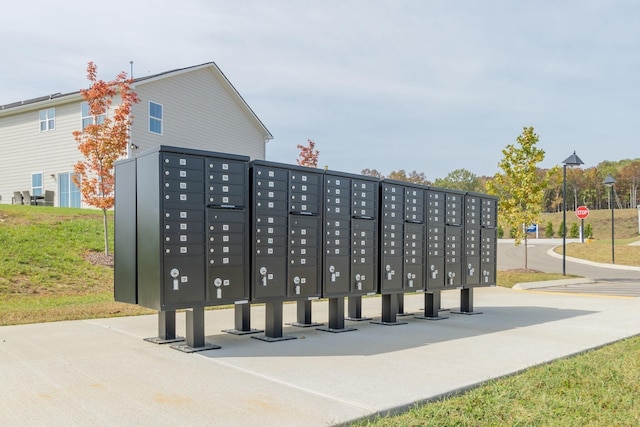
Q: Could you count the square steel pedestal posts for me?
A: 12